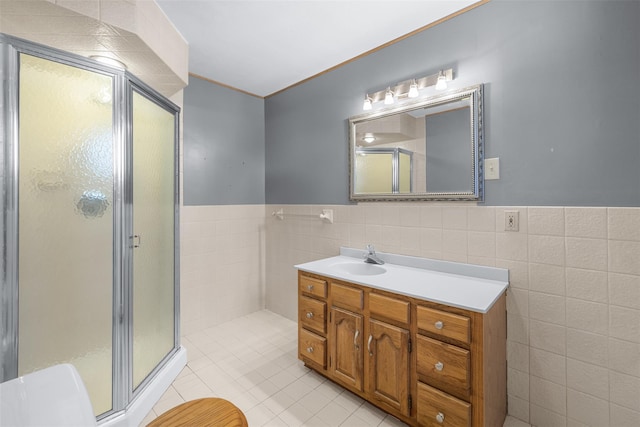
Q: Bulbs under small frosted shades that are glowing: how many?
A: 4